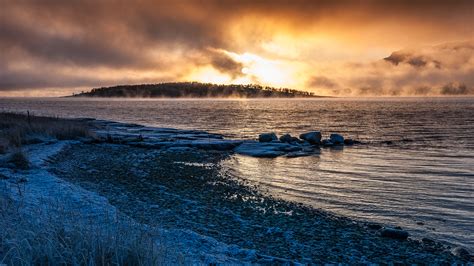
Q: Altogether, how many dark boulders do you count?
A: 4